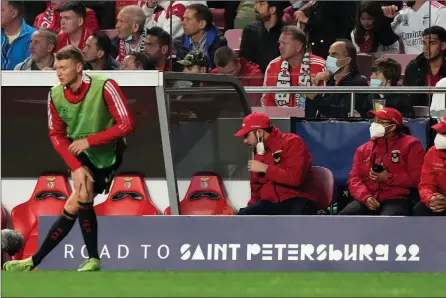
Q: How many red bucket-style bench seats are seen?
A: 3